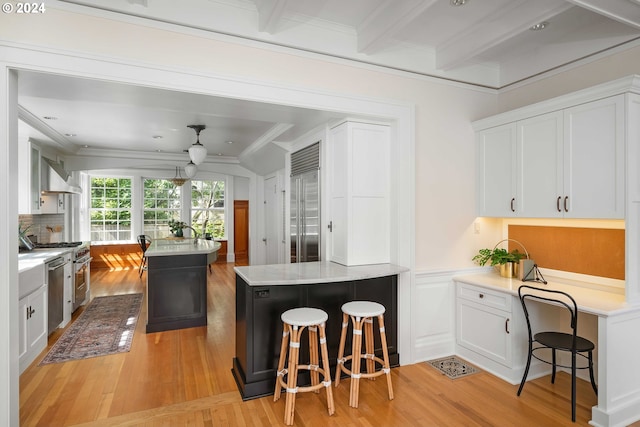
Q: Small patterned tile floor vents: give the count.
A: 1